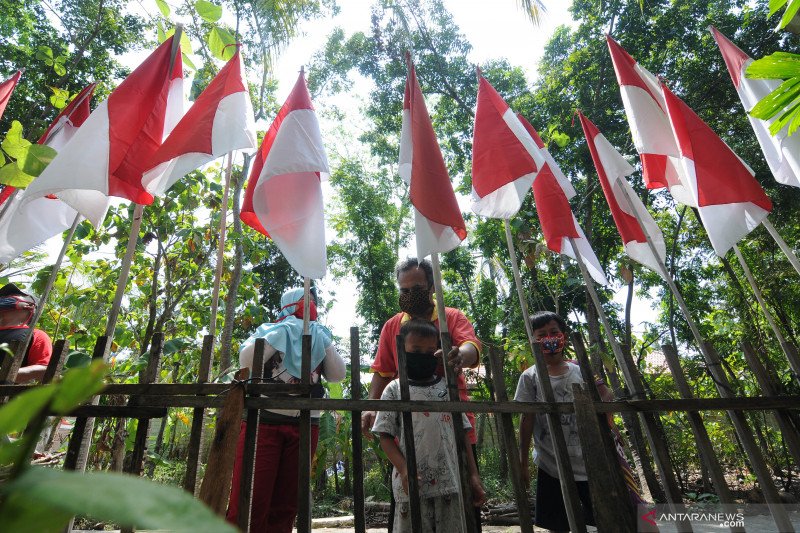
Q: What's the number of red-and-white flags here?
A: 12